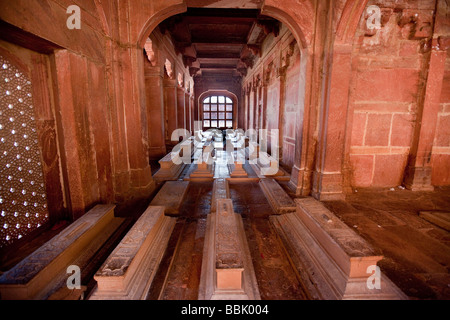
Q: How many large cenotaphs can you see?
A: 4